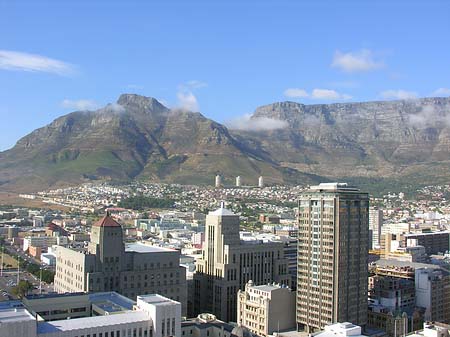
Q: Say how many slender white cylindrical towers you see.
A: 3